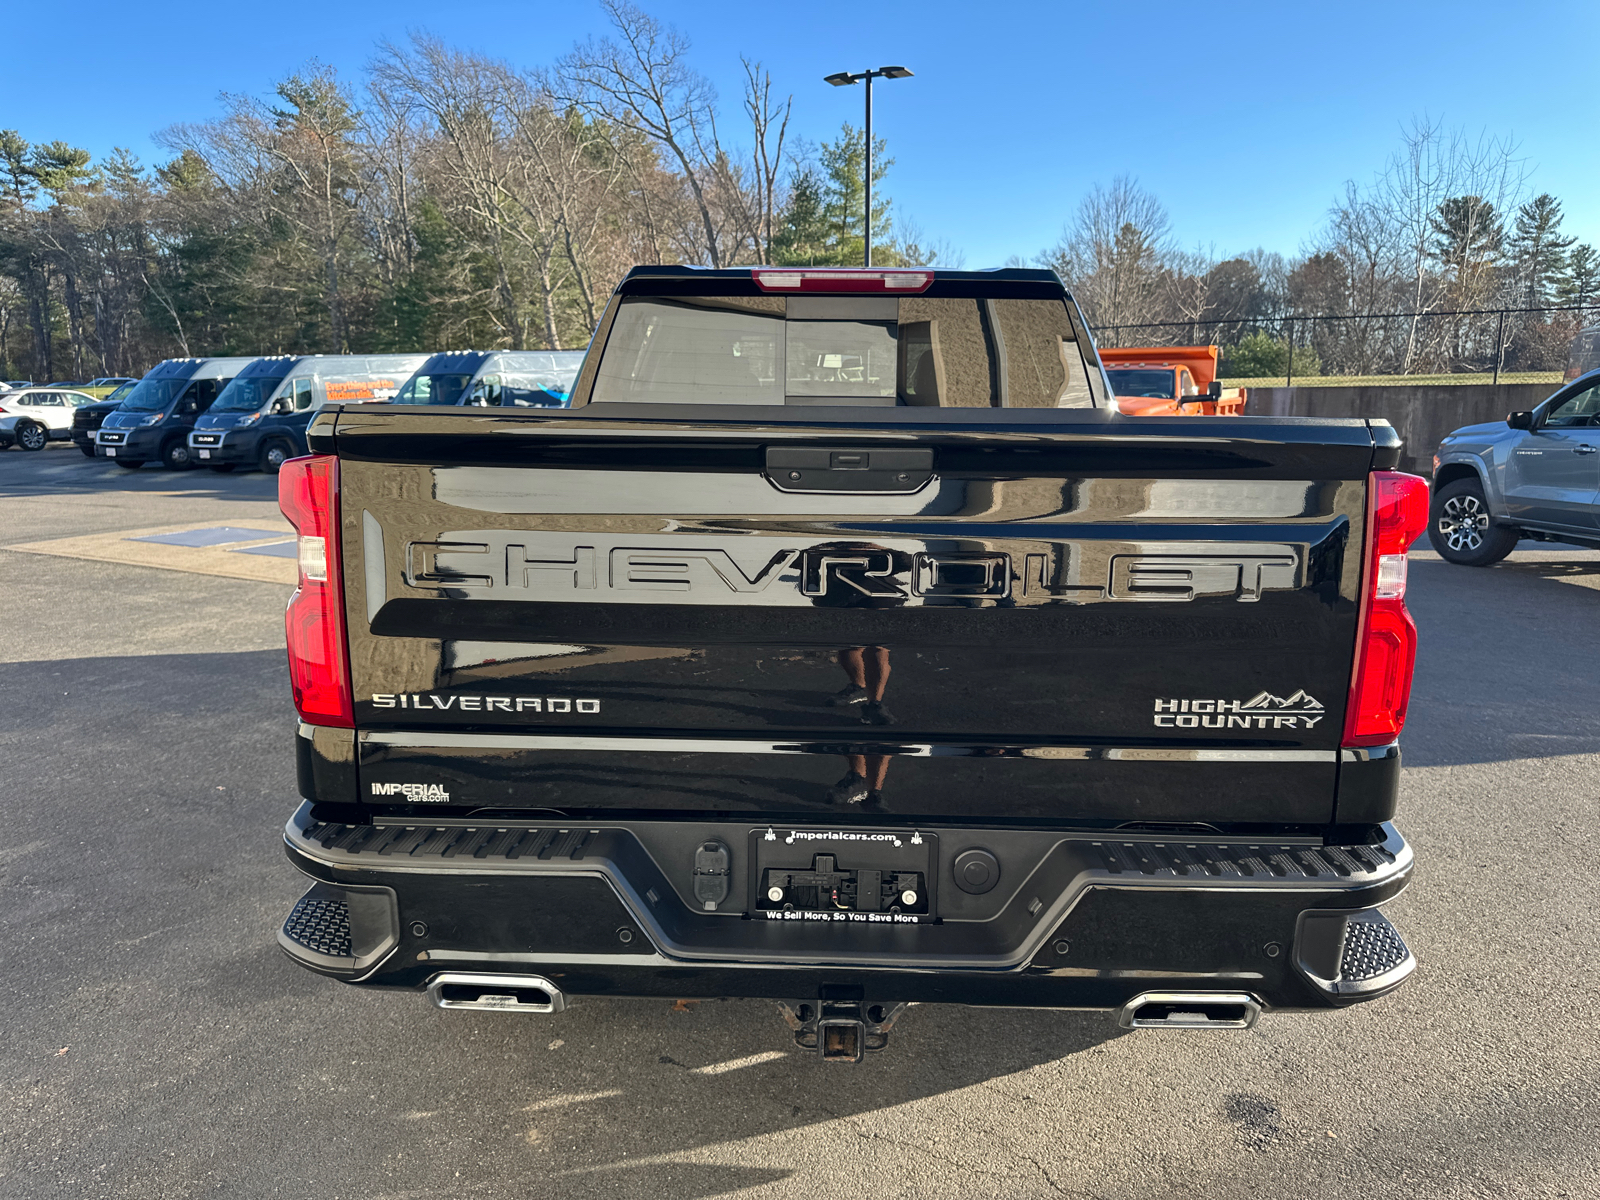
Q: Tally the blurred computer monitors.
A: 0